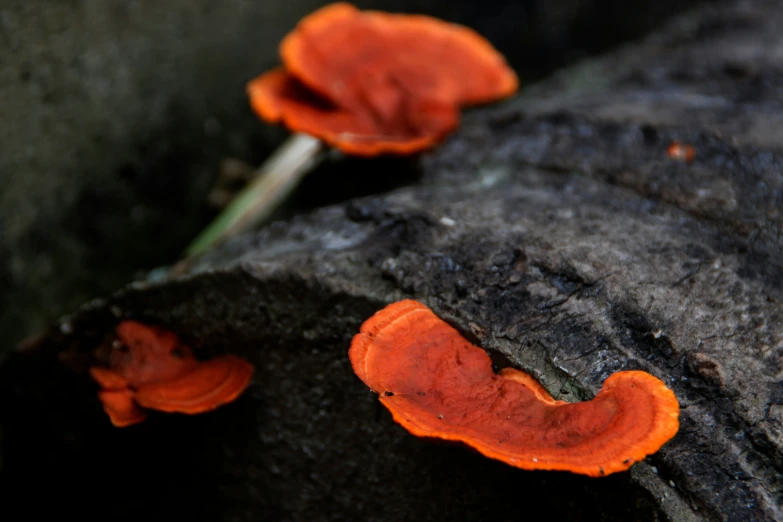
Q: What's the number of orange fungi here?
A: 3